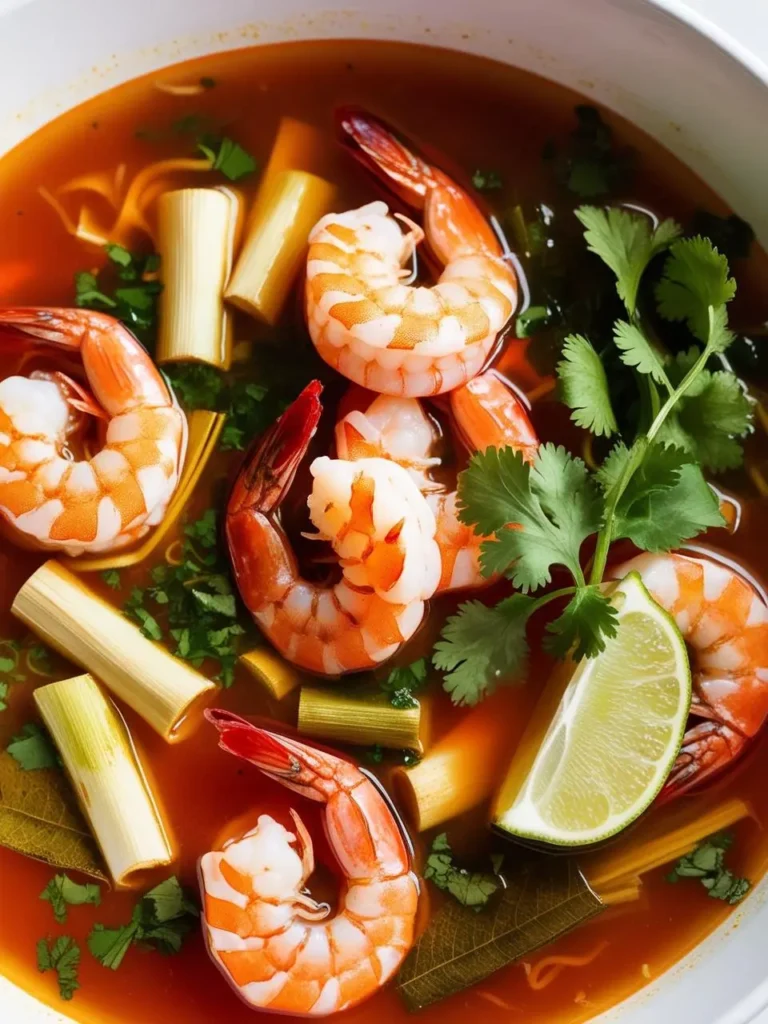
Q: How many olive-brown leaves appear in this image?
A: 2